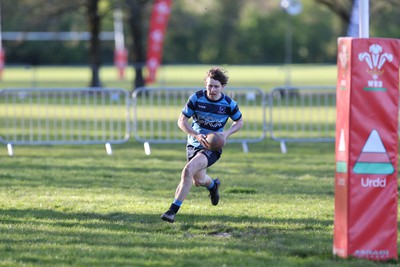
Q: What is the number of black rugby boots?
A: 2